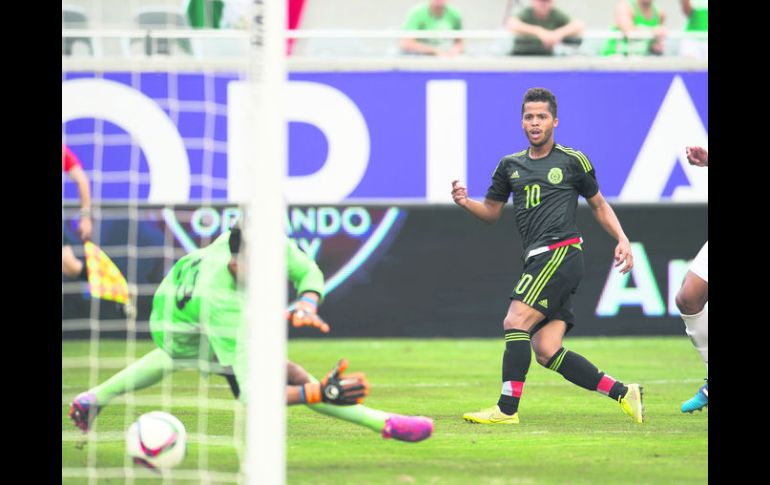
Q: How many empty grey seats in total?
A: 2